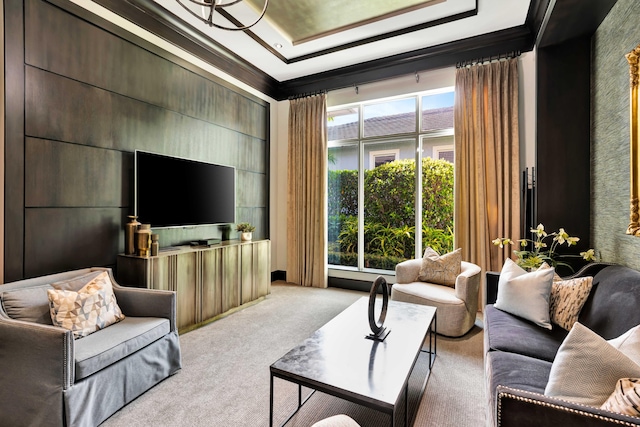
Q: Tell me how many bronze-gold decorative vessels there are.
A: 3